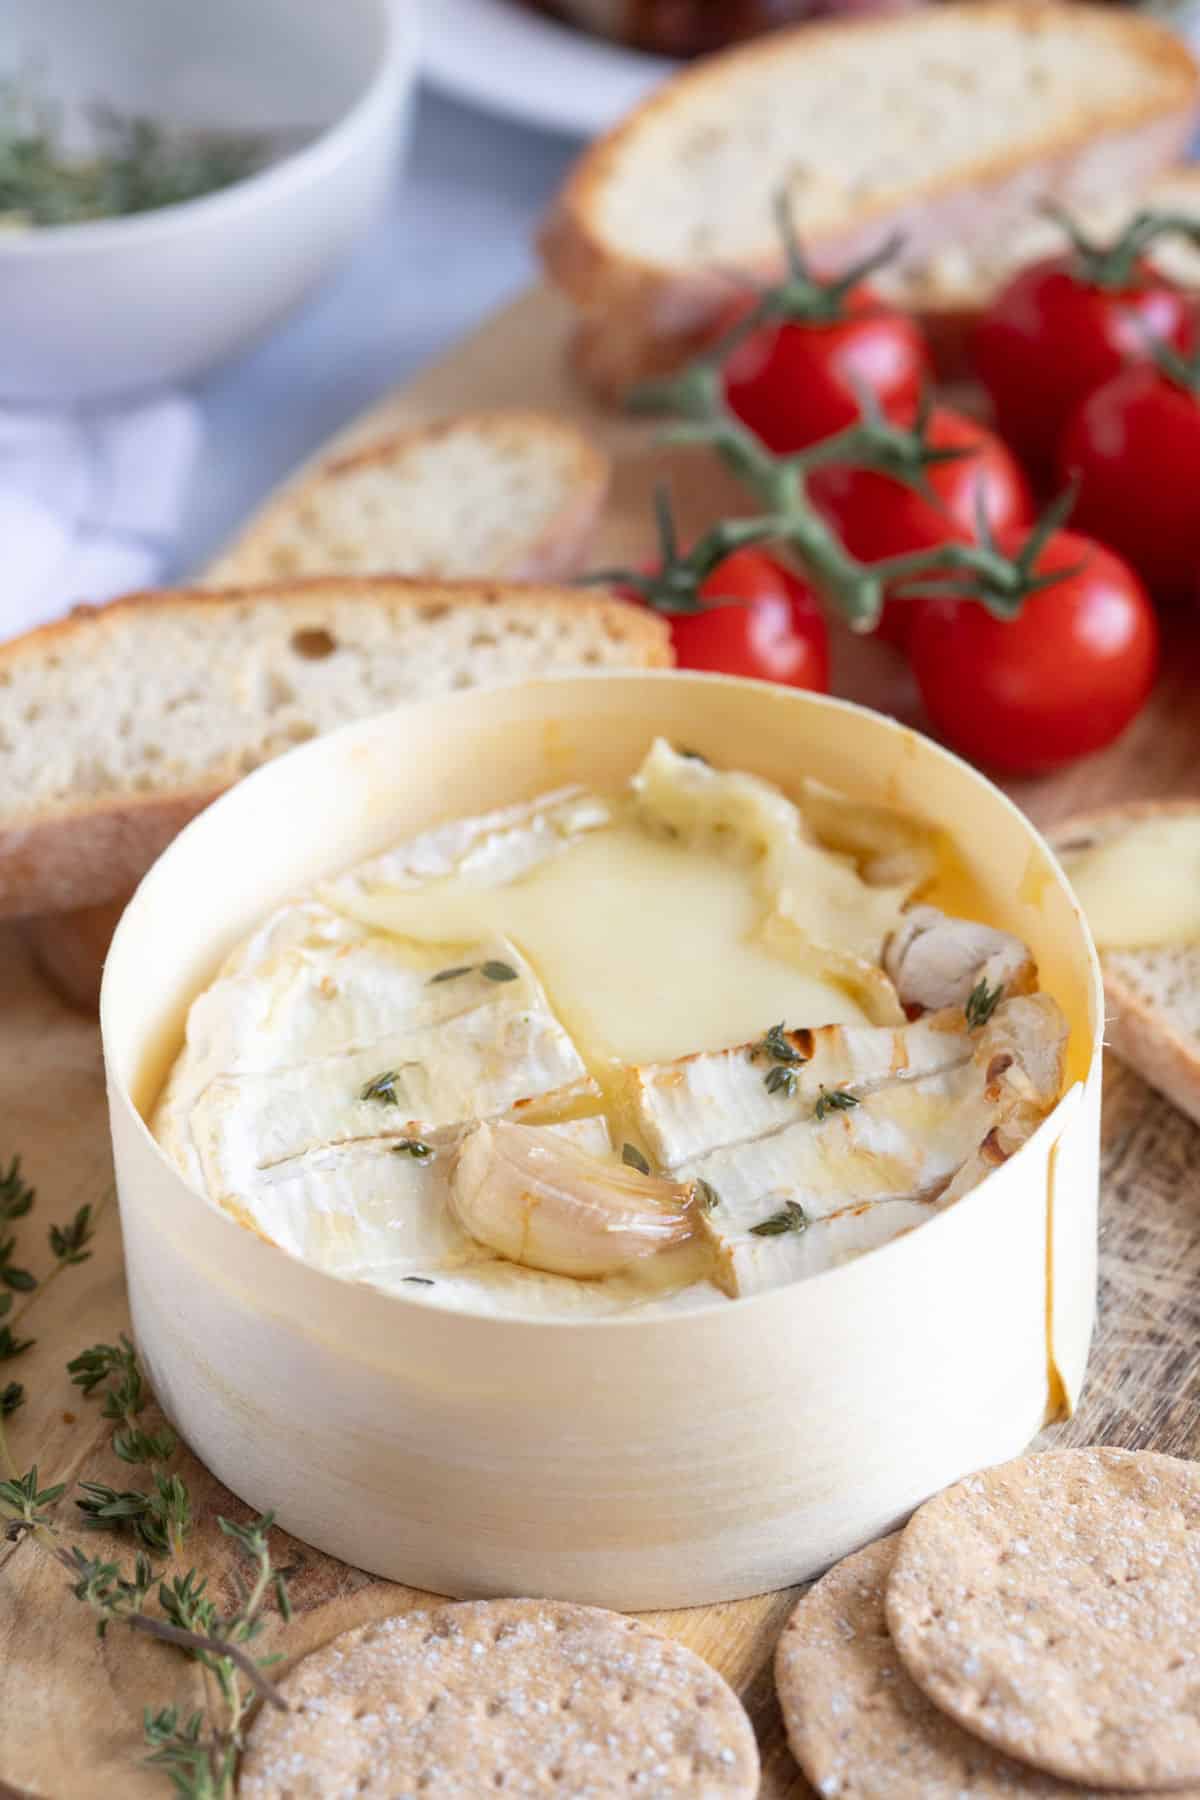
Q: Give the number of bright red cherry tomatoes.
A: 6